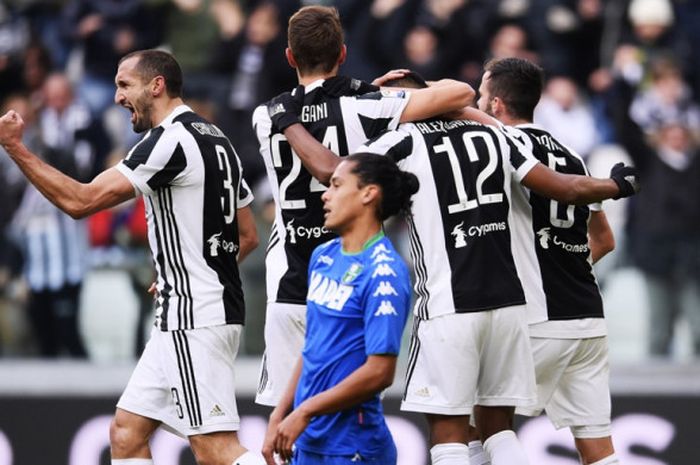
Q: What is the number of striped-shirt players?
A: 4